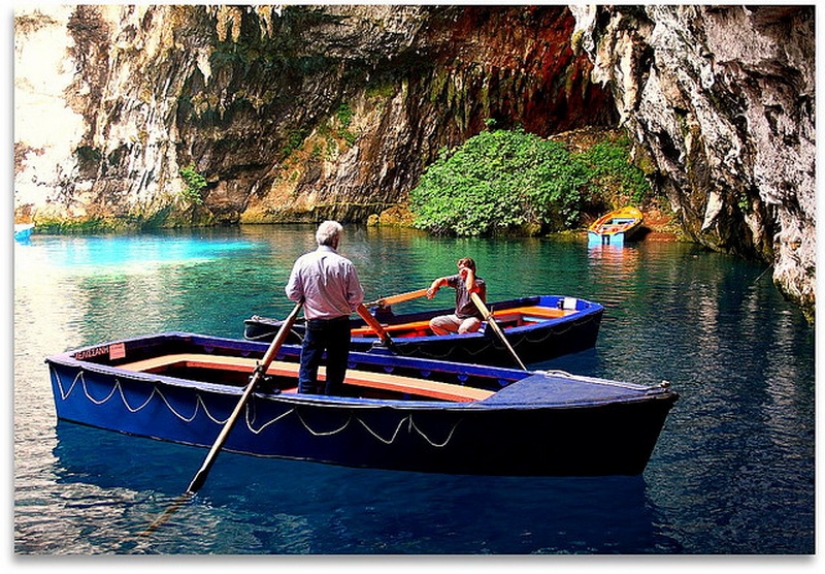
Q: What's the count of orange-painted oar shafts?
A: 2